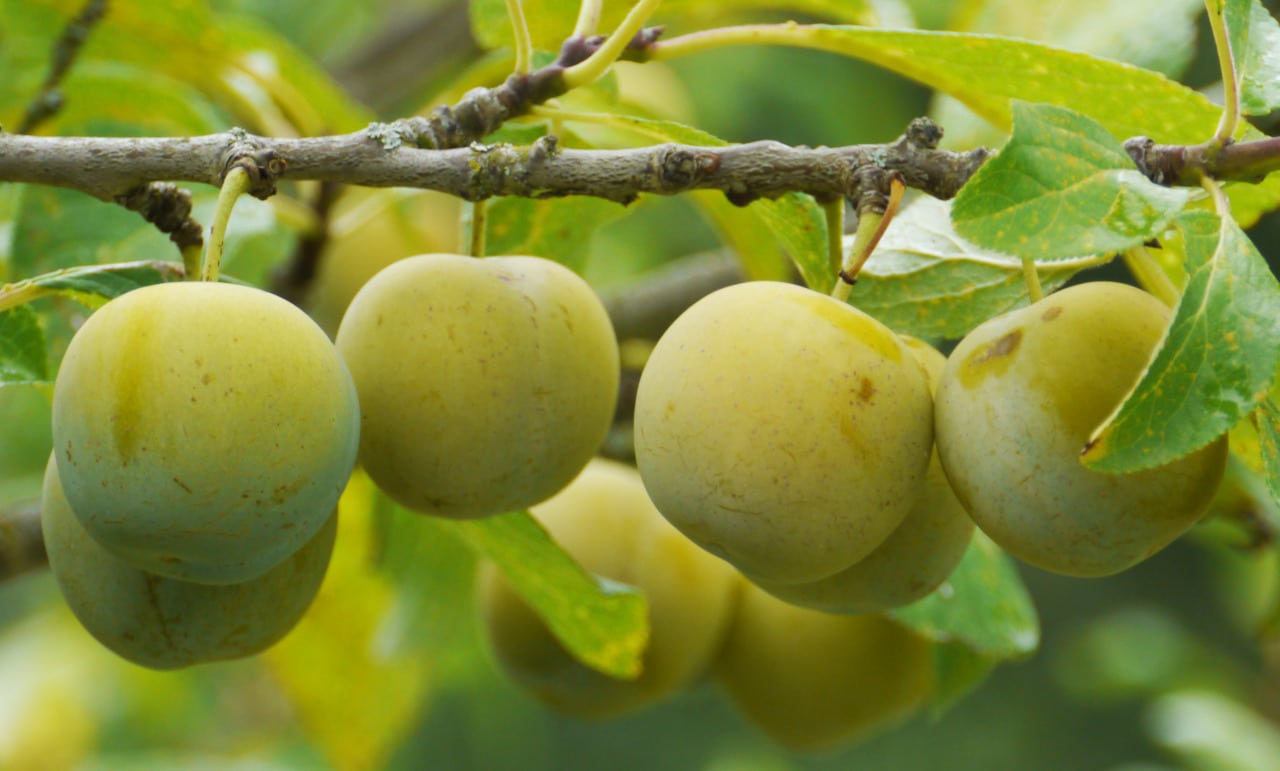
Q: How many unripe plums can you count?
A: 8